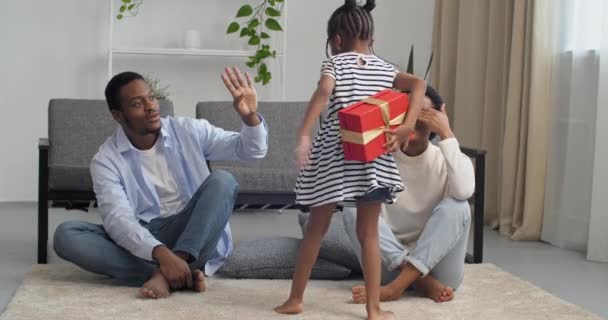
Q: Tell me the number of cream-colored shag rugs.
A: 1